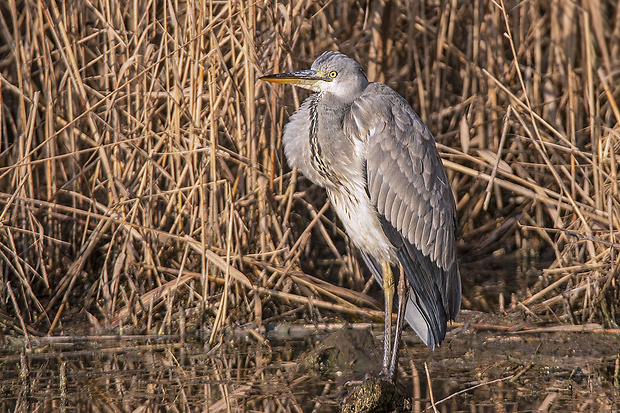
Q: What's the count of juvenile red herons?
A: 0